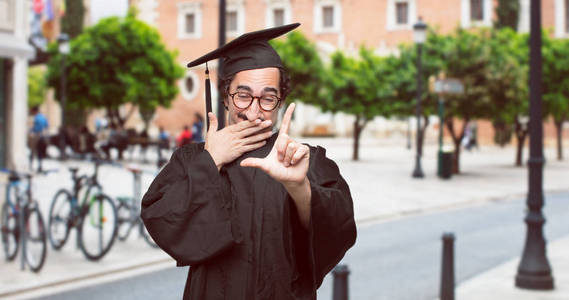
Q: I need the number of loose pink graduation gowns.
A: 0